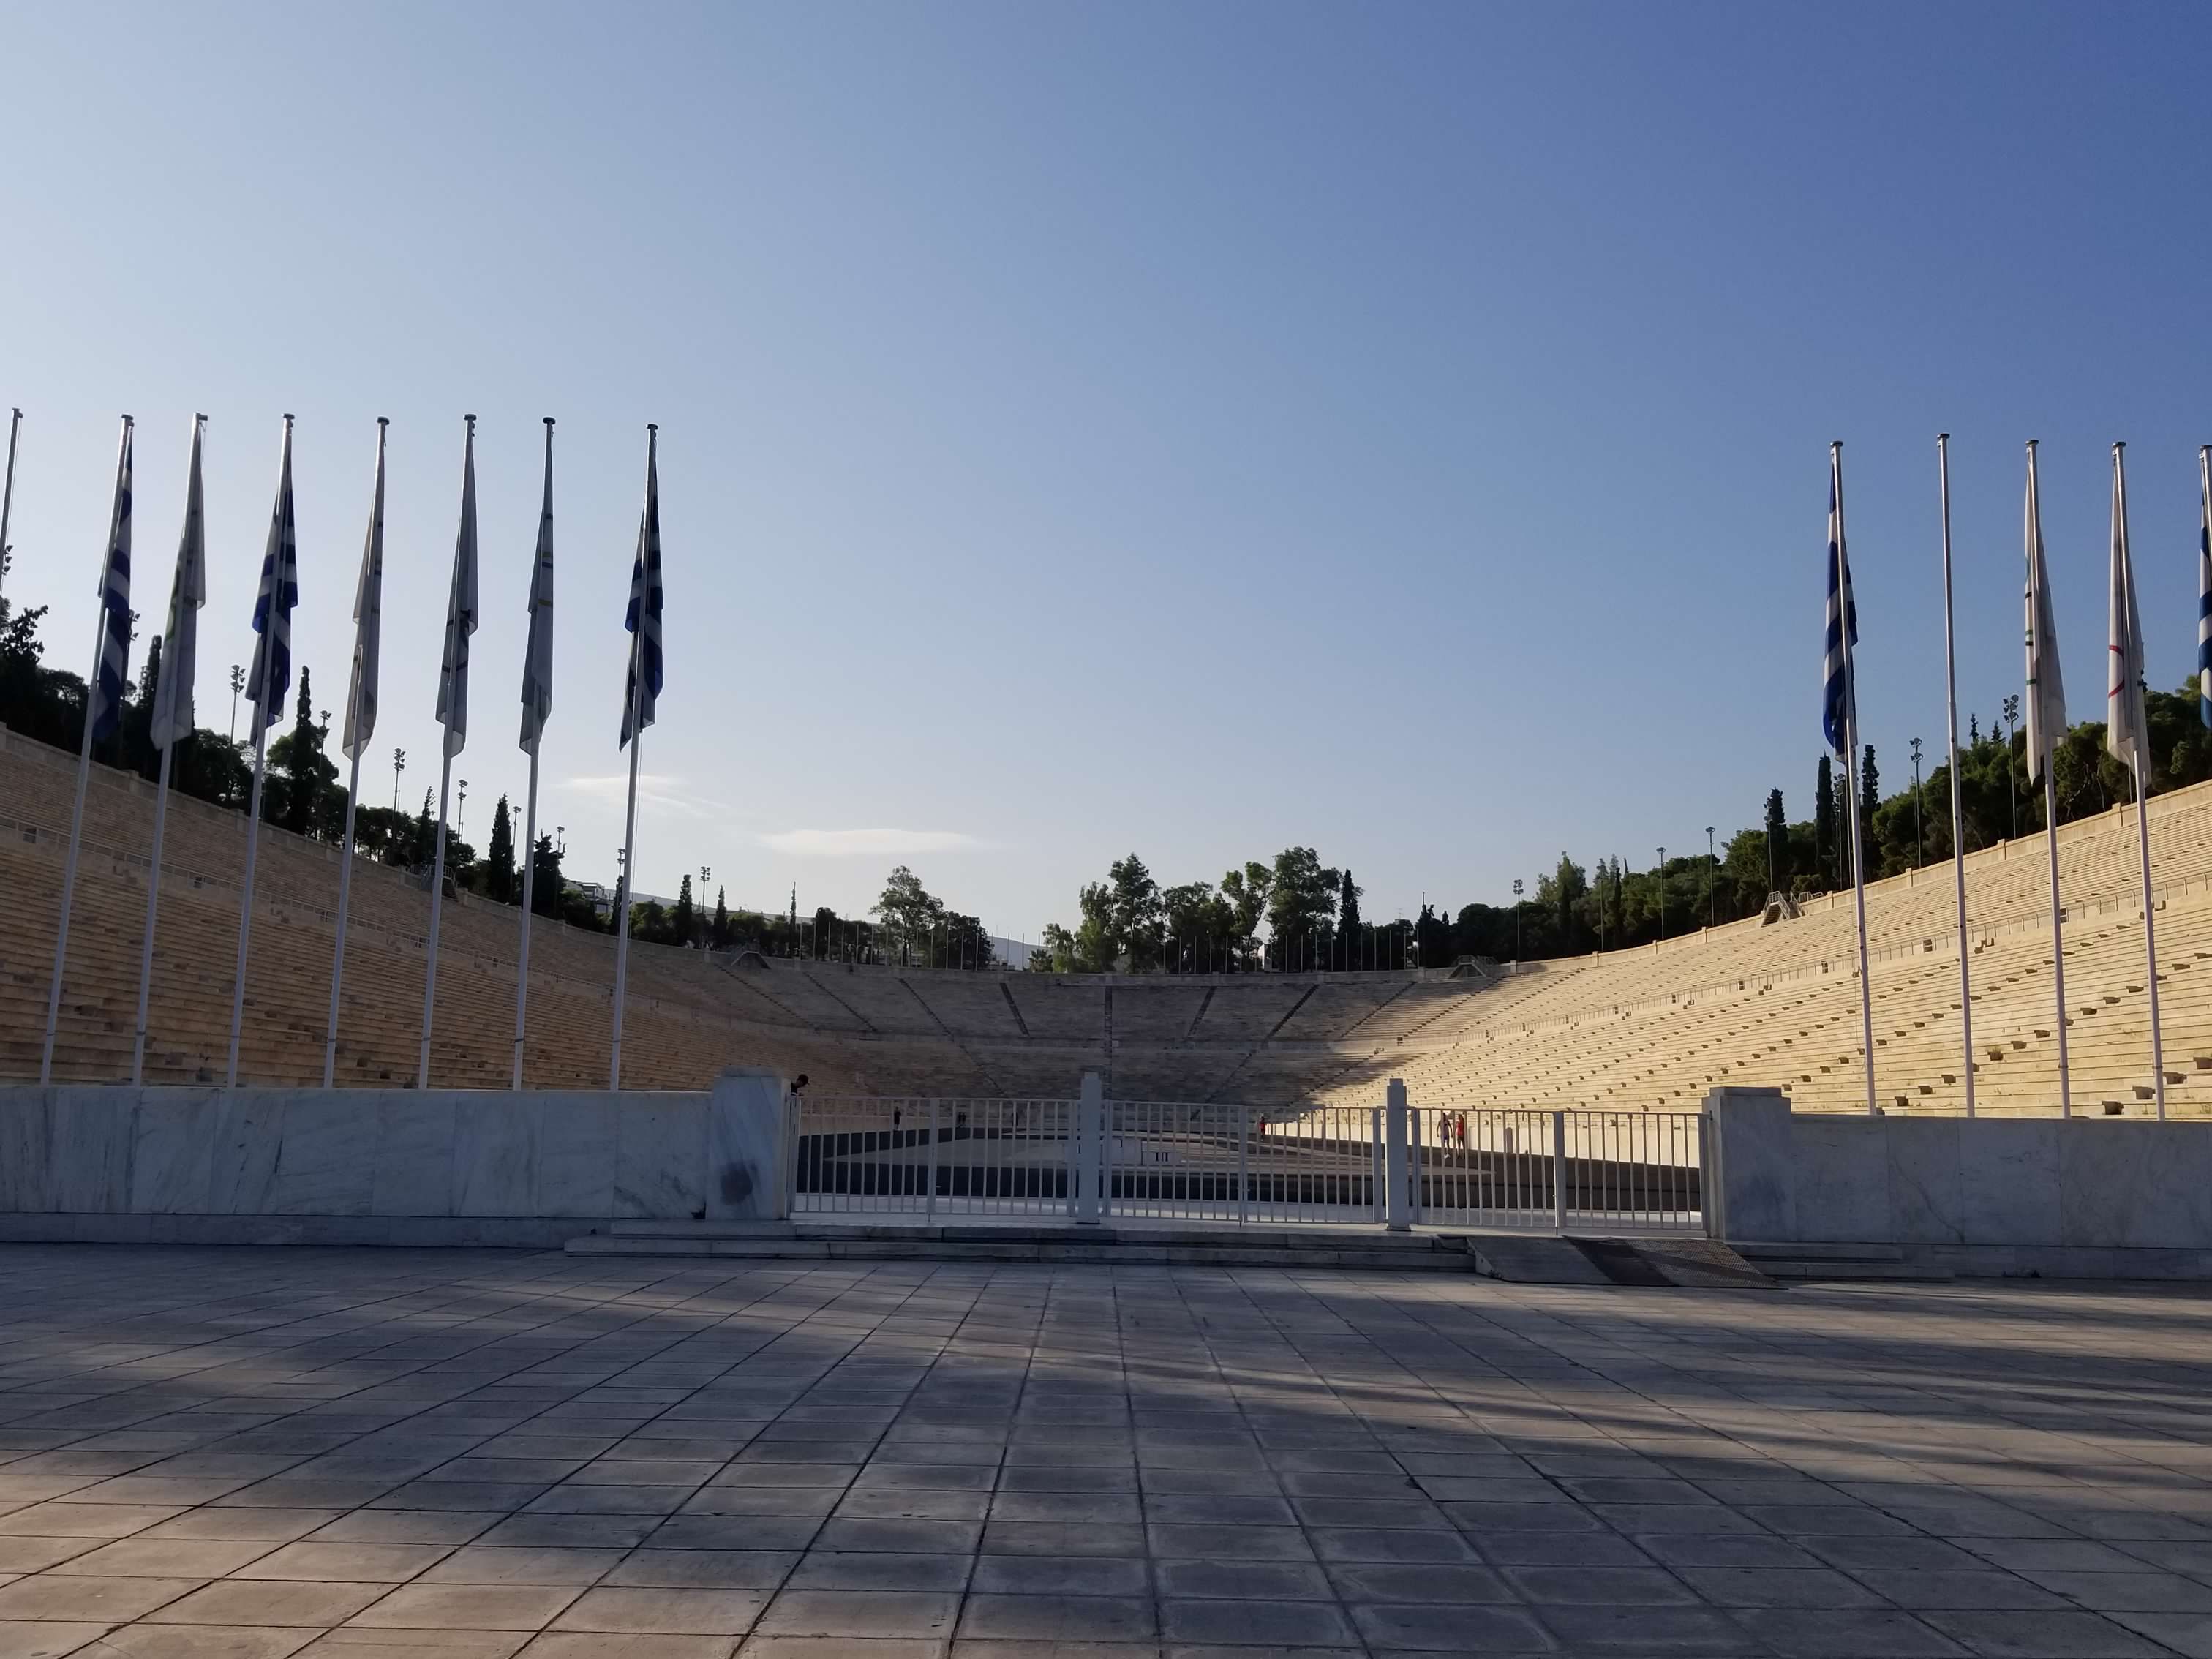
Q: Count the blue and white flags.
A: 5